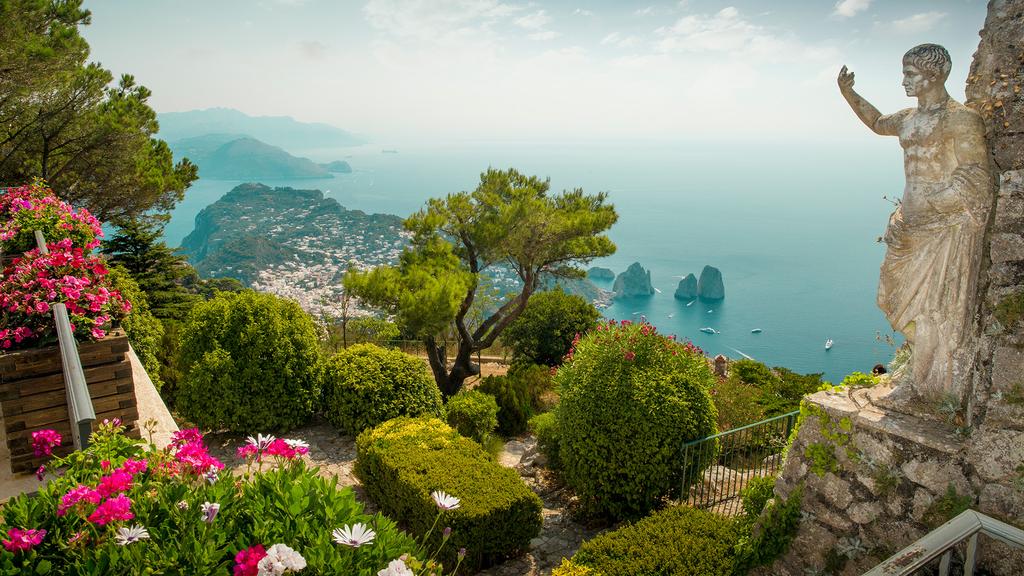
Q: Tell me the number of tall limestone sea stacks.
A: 3